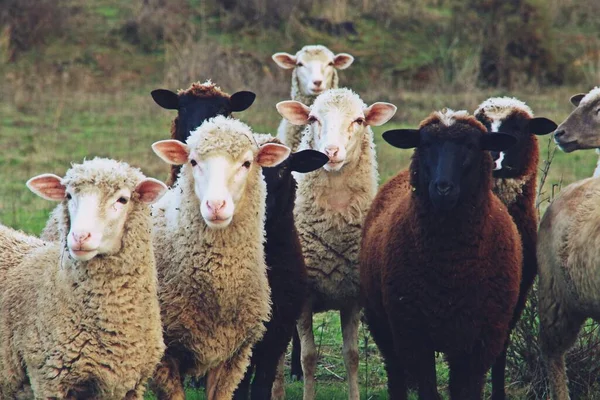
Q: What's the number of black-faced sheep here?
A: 4